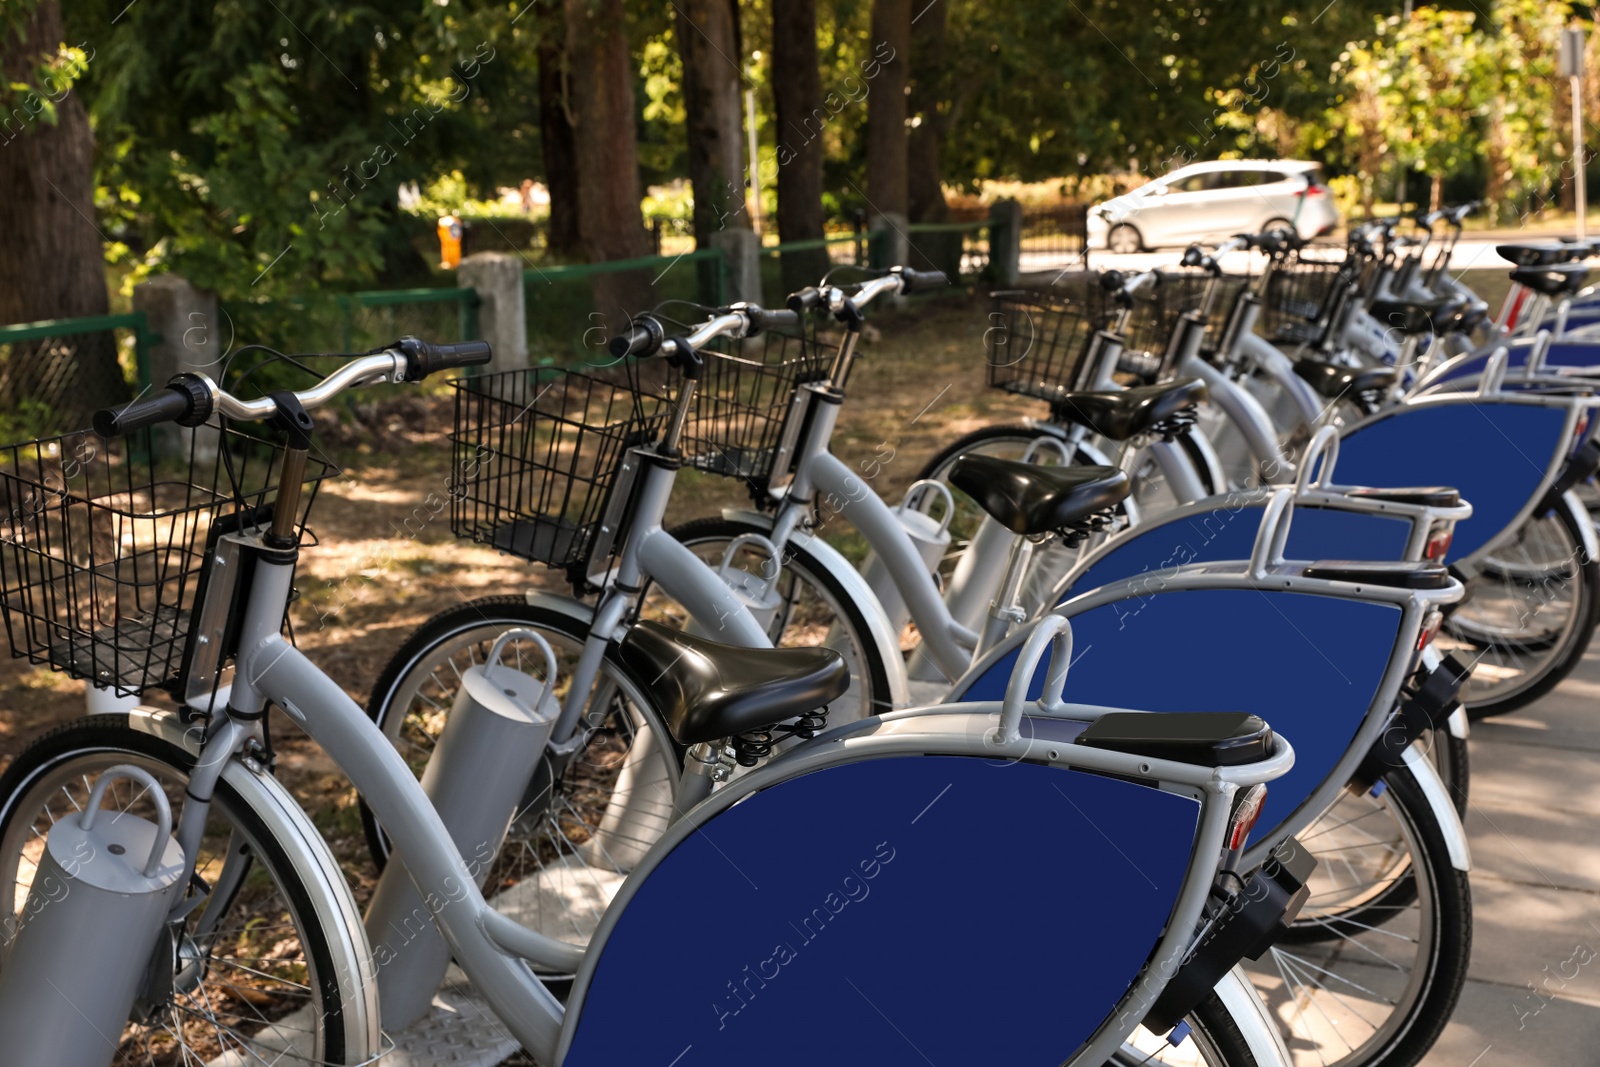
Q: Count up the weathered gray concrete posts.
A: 5